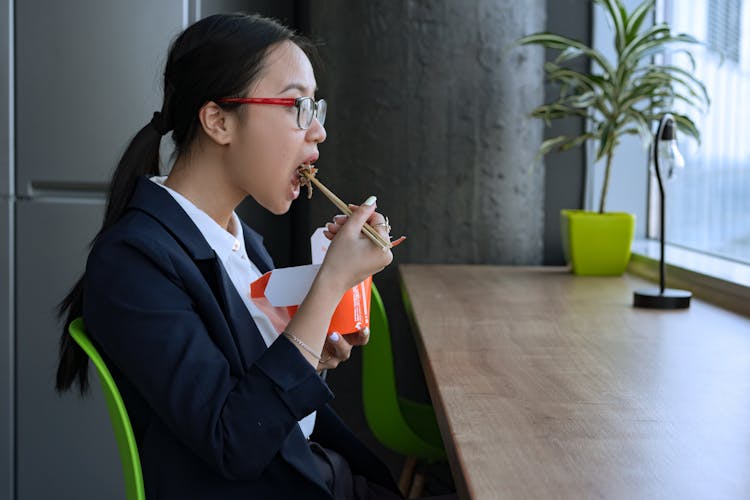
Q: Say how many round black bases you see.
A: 1